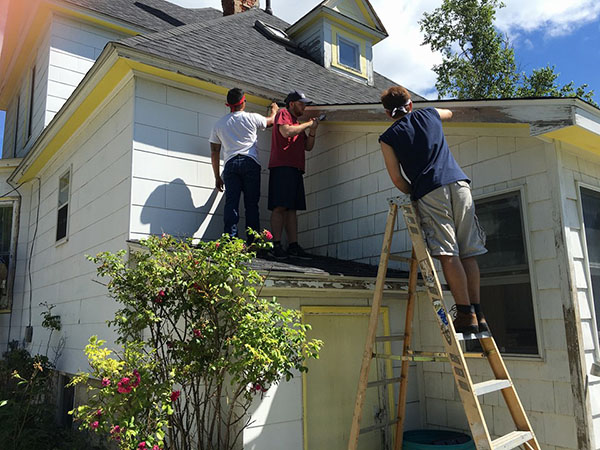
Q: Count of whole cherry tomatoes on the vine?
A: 0